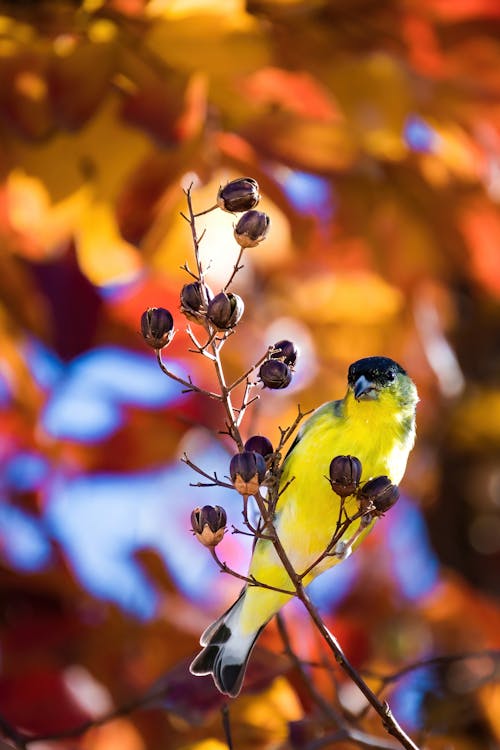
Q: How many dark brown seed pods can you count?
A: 12